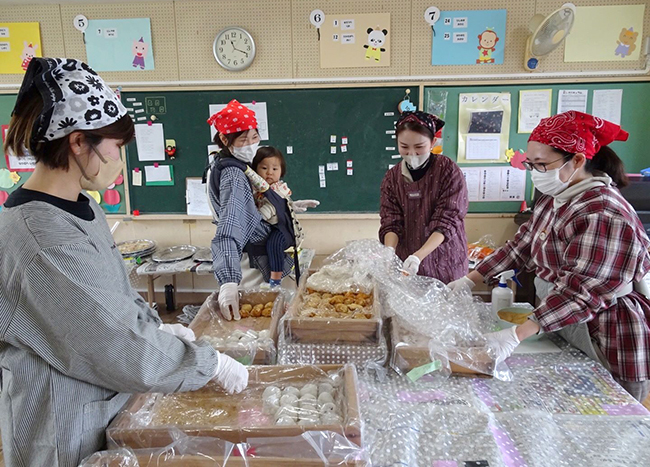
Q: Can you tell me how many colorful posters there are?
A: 5